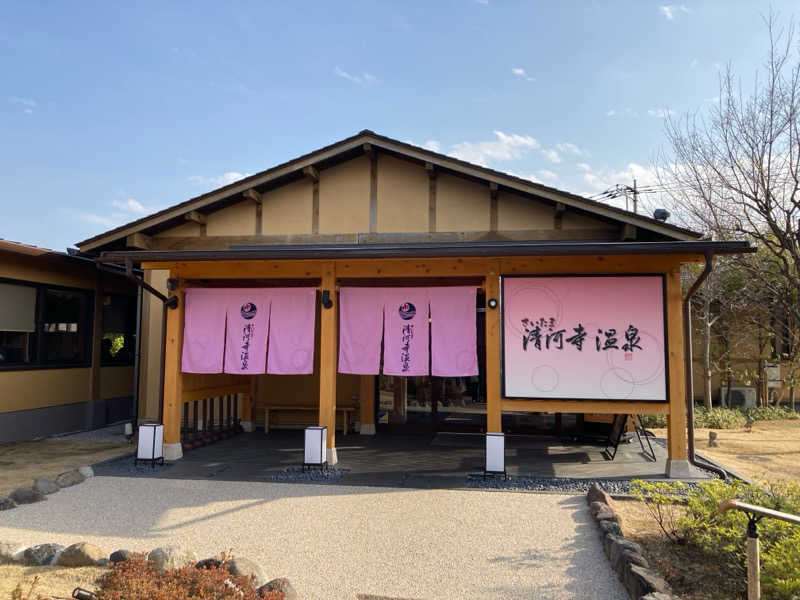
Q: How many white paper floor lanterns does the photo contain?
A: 3